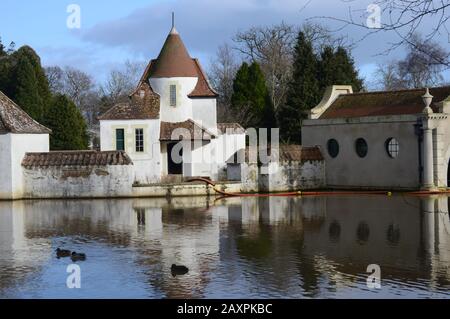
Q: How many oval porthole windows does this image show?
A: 3